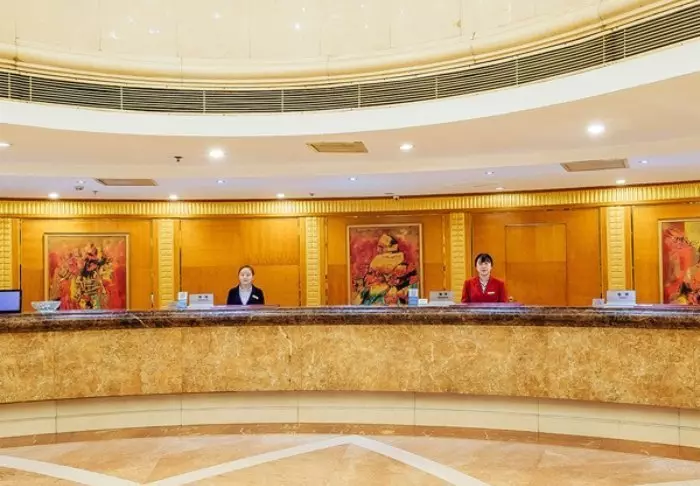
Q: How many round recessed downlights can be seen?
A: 14